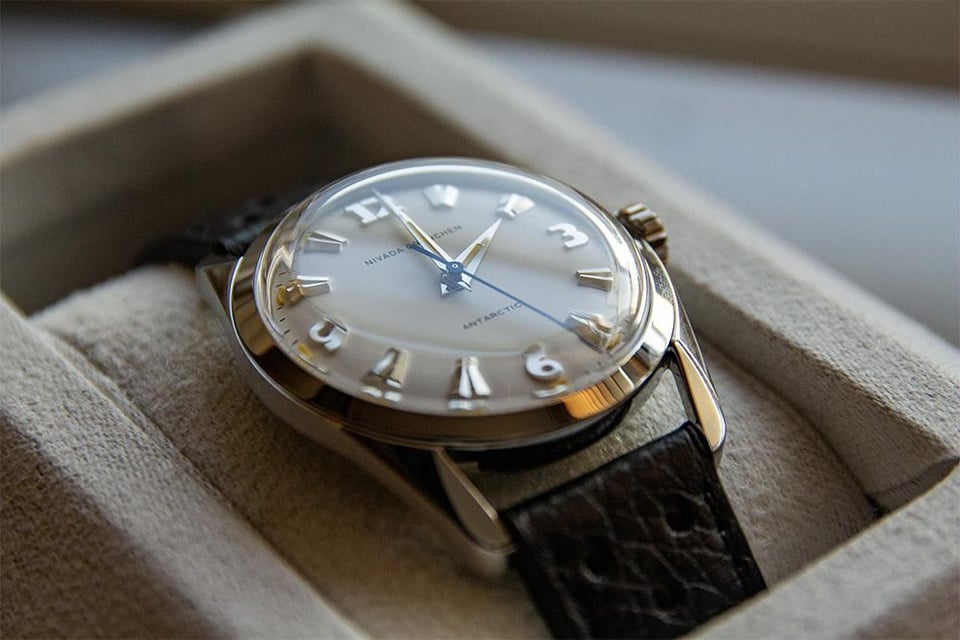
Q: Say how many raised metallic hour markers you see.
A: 12